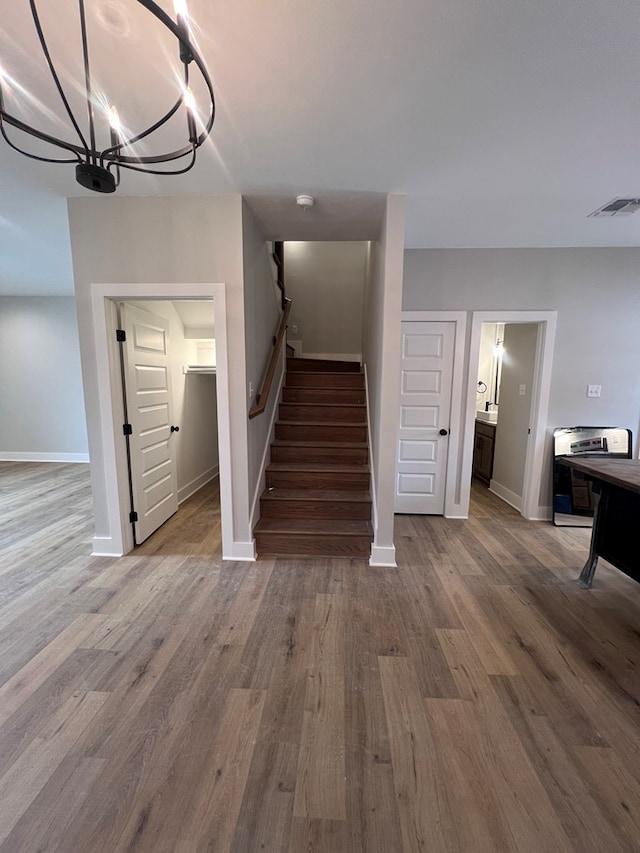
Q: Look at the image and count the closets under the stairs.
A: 1